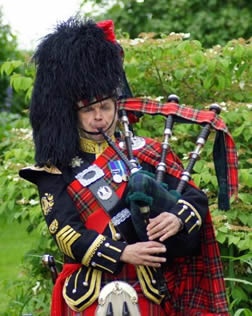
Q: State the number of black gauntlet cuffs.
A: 2